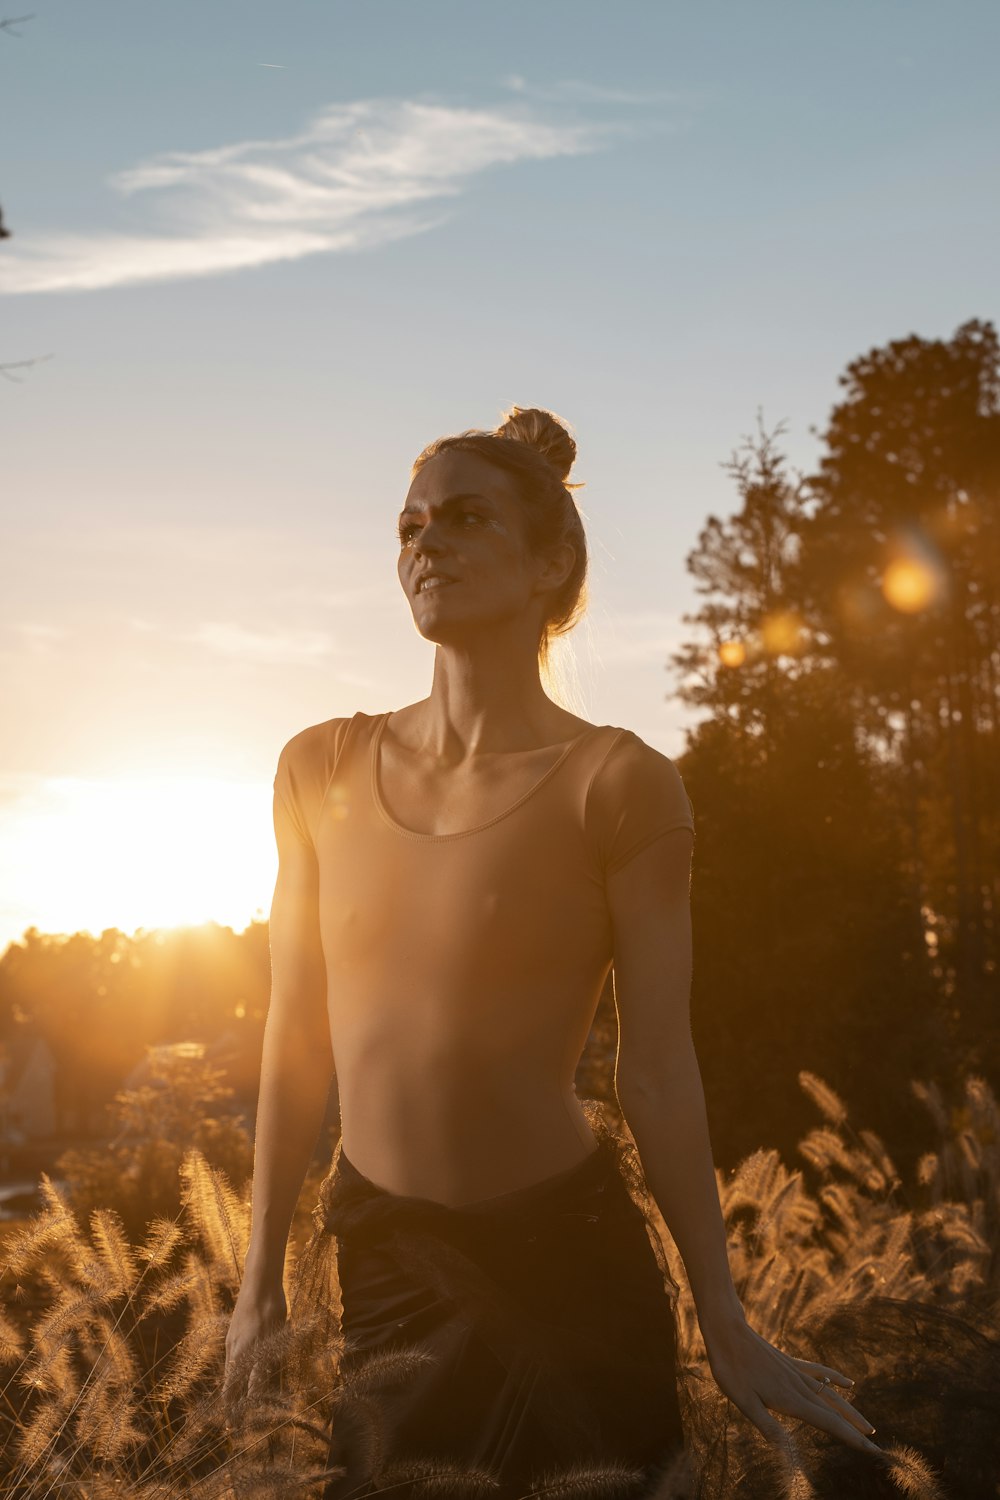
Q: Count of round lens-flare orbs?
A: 3